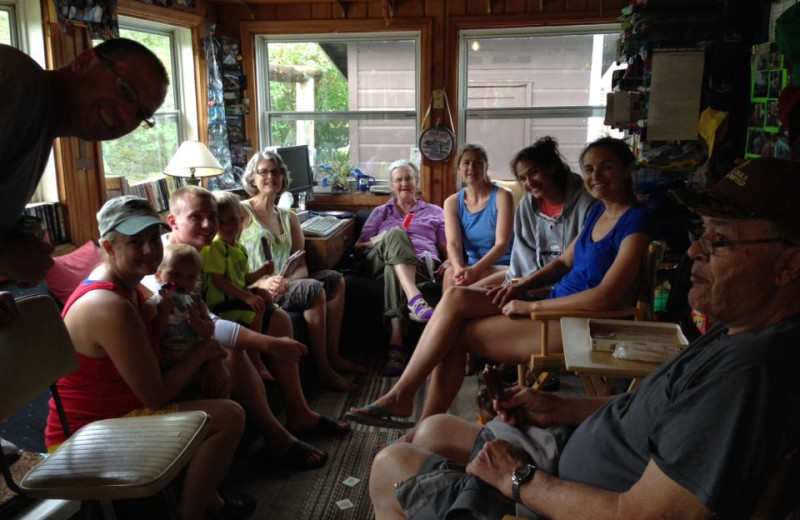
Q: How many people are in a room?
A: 11